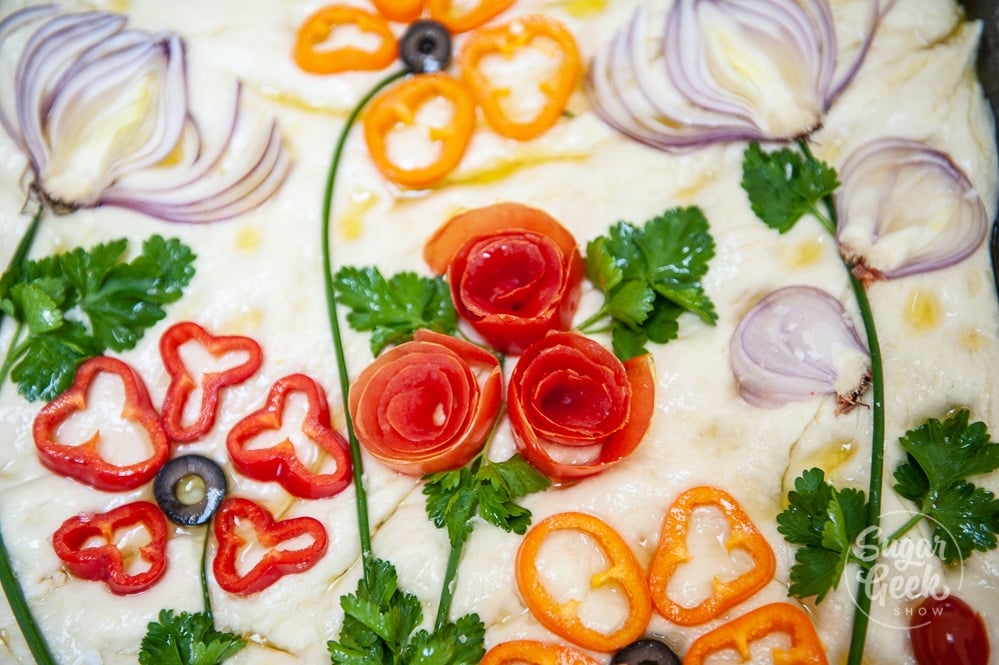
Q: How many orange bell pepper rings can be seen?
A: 9